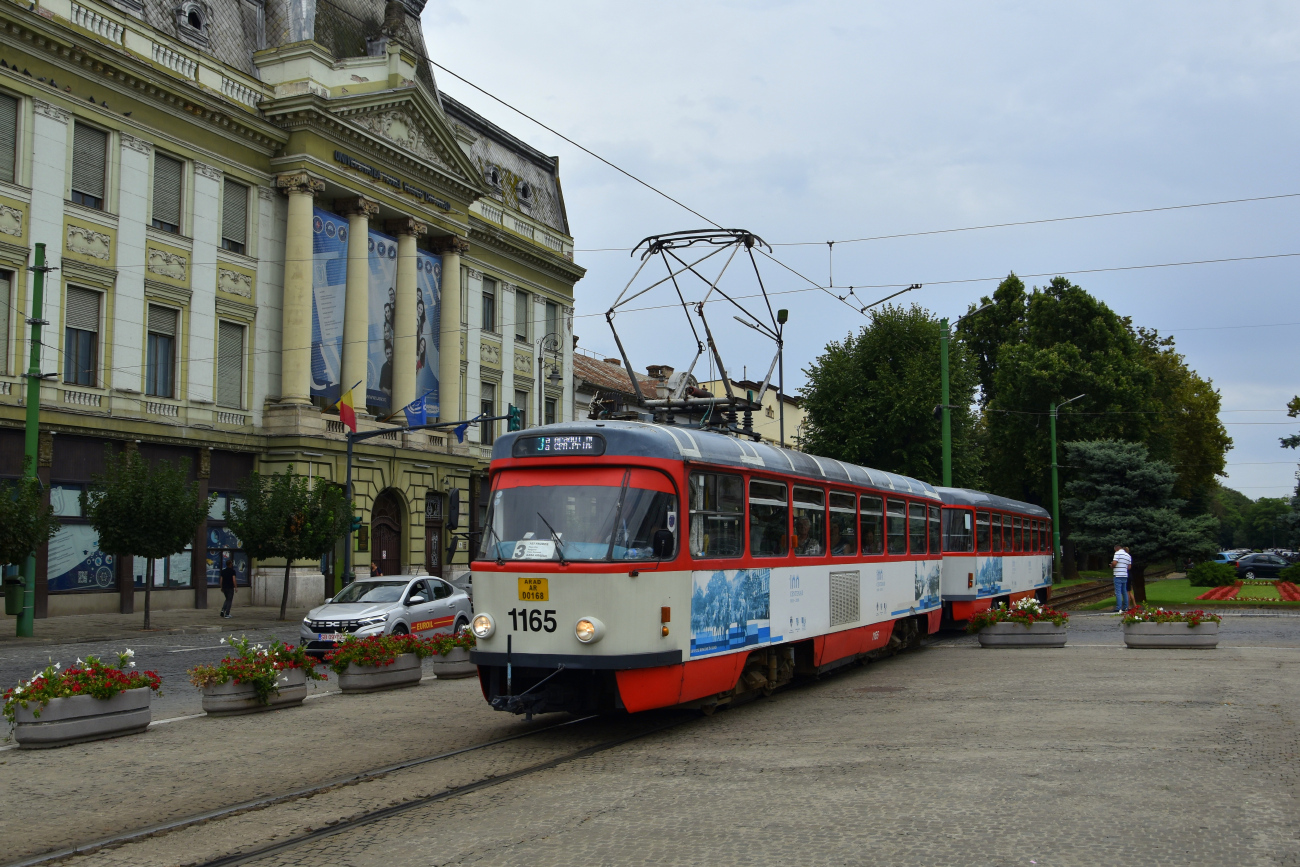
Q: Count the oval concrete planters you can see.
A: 6